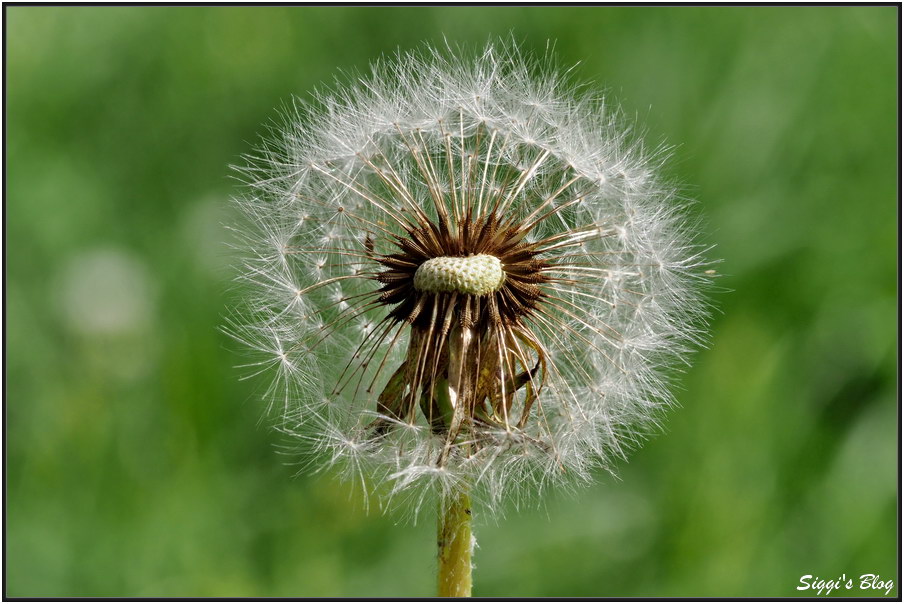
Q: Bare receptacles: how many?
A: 1